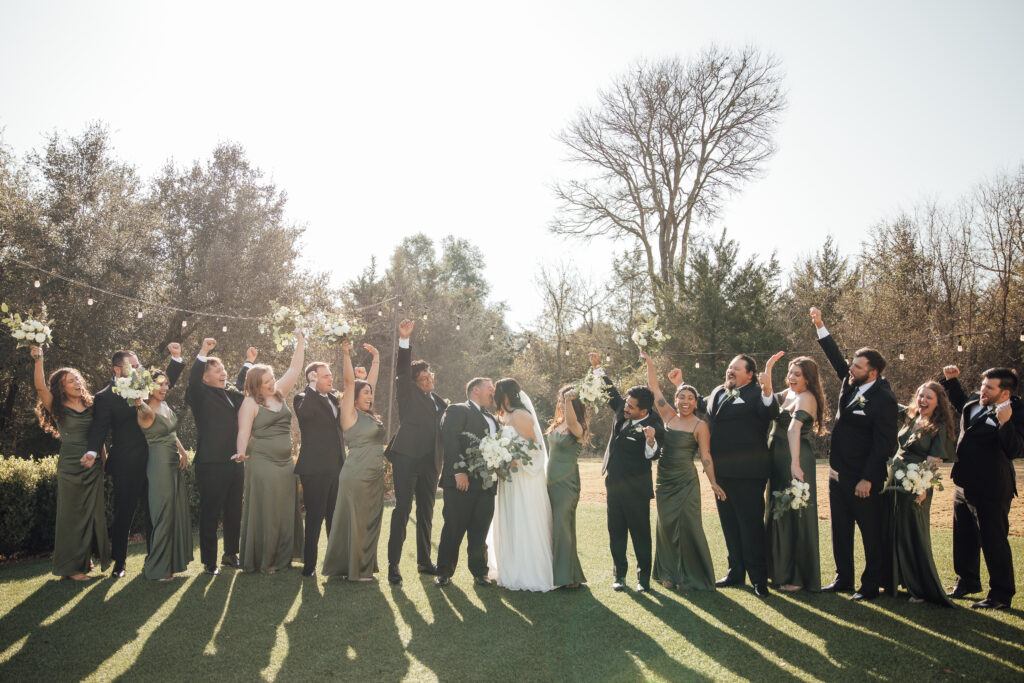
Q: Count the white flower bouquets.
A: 9